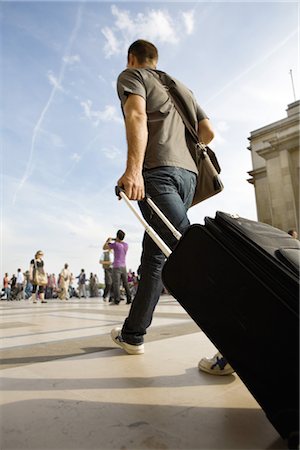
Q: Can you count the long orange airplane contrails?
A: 0